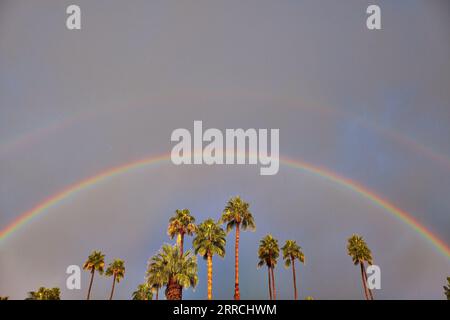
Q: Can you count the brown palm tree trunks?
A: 12